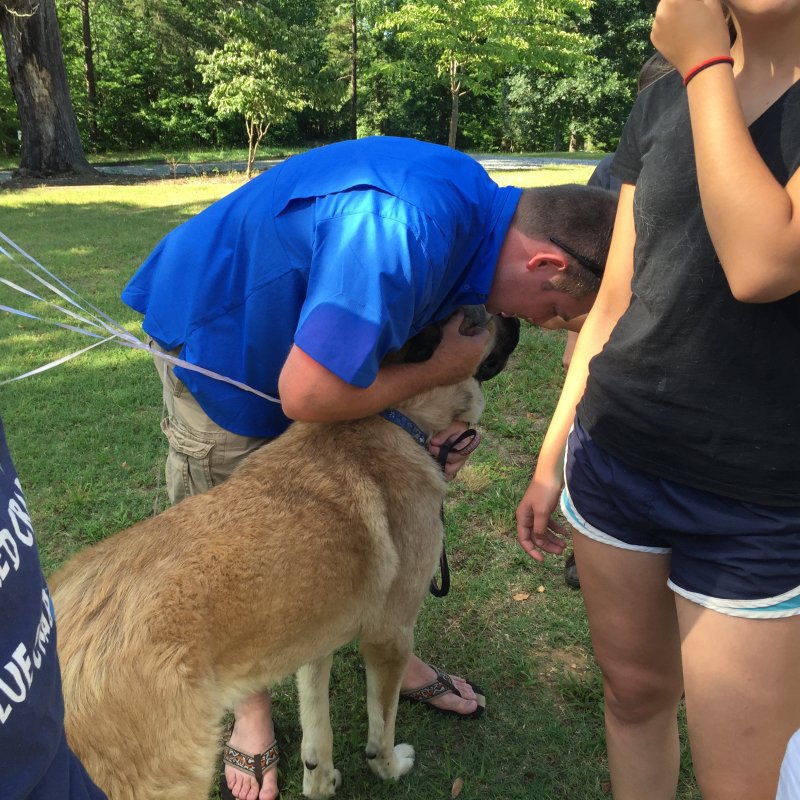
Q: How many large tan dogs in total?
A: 1